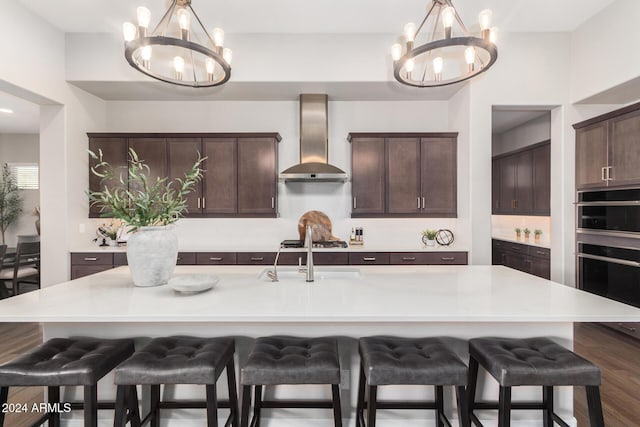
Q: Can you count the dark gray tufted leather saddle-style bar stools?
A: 5